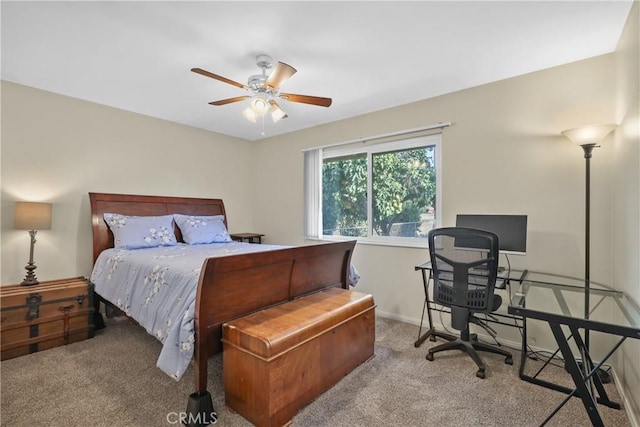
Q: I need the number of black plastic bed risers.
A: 2